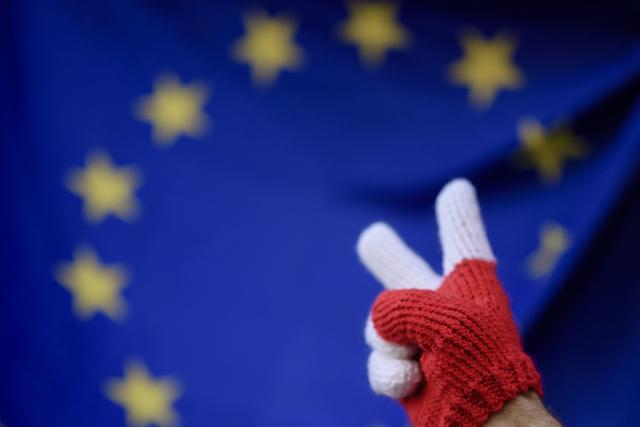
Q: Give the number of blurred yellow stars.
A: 9